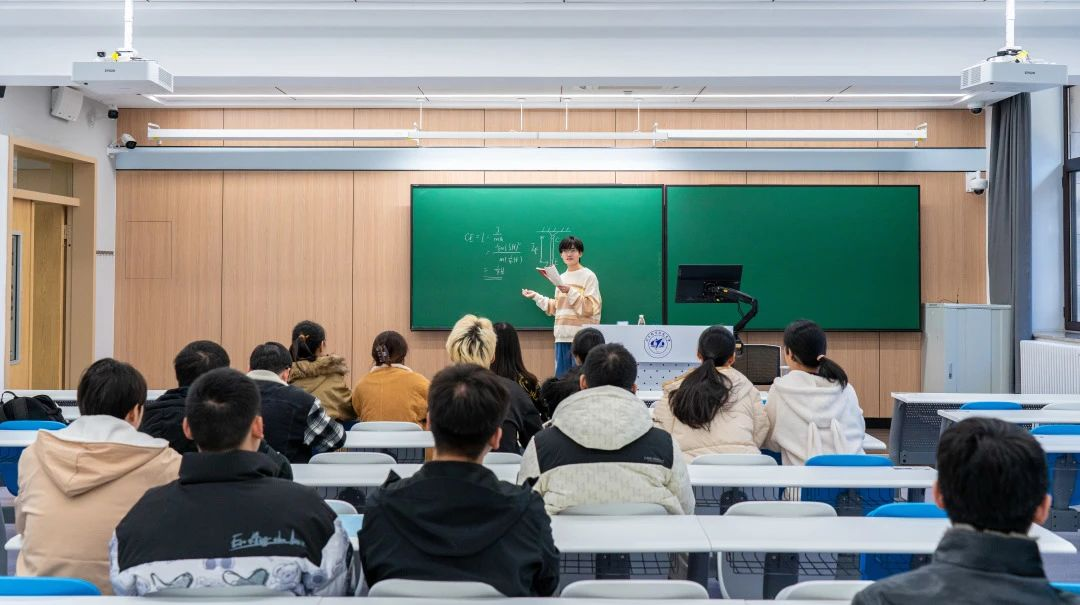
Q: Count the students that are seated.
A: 14